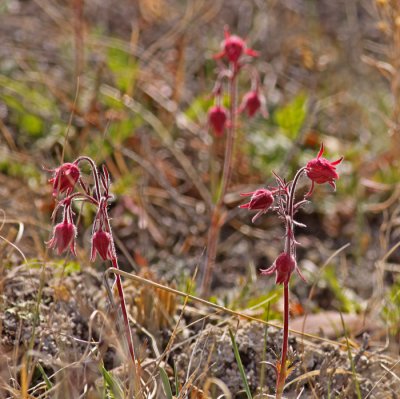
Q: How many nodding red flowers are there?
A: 9